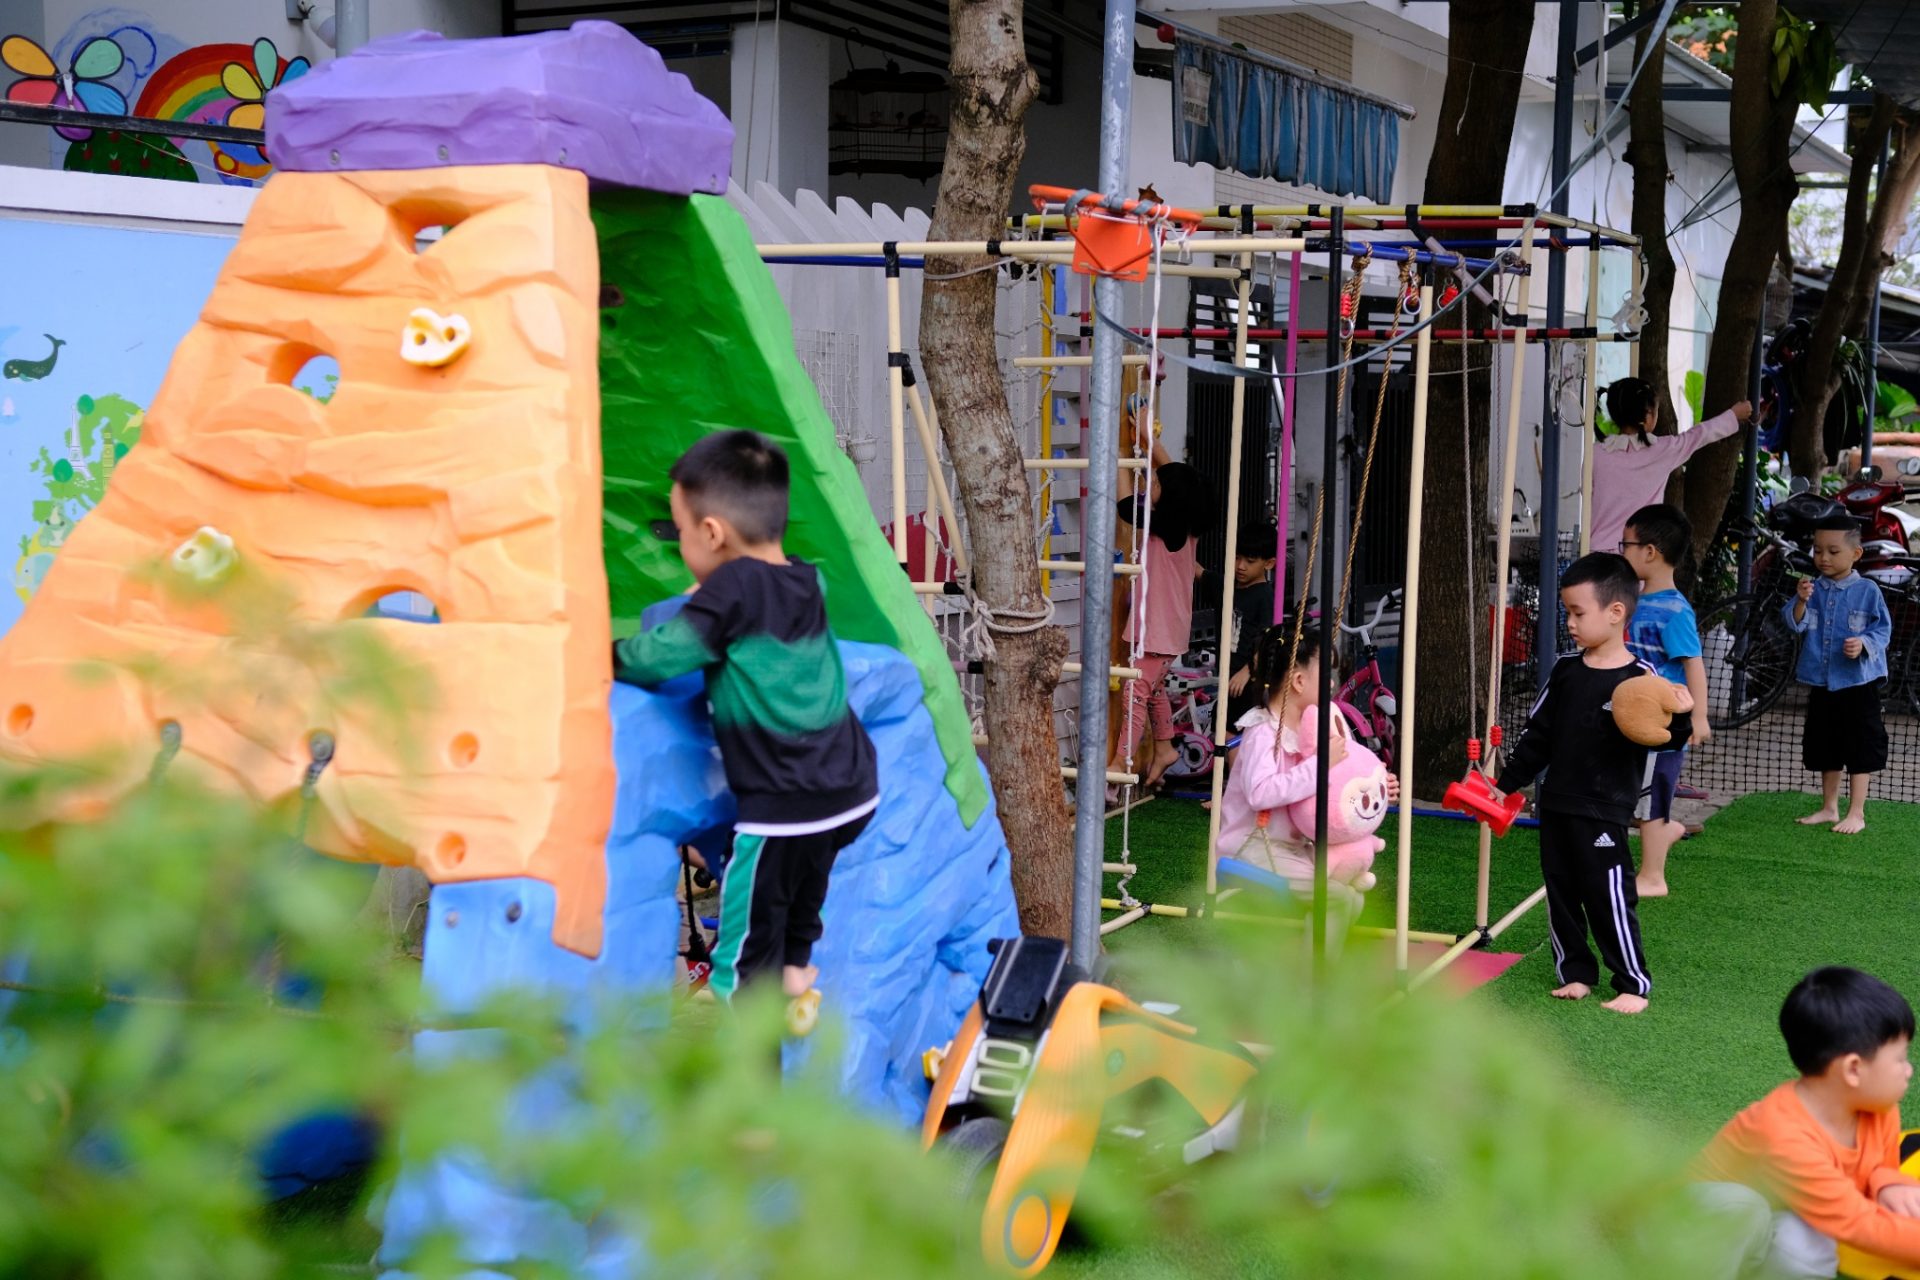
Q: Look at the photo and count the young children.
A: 9